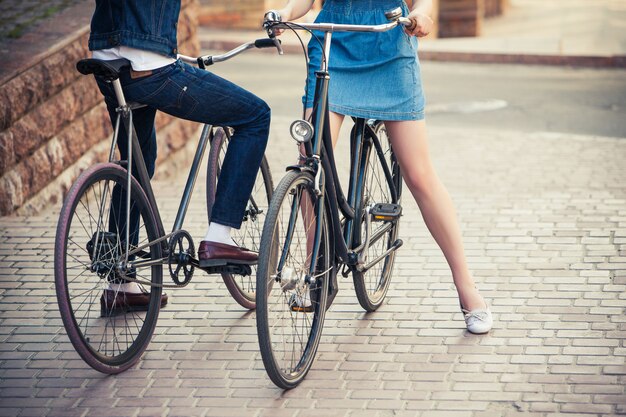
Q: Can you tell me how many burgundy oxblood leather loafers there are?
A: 2